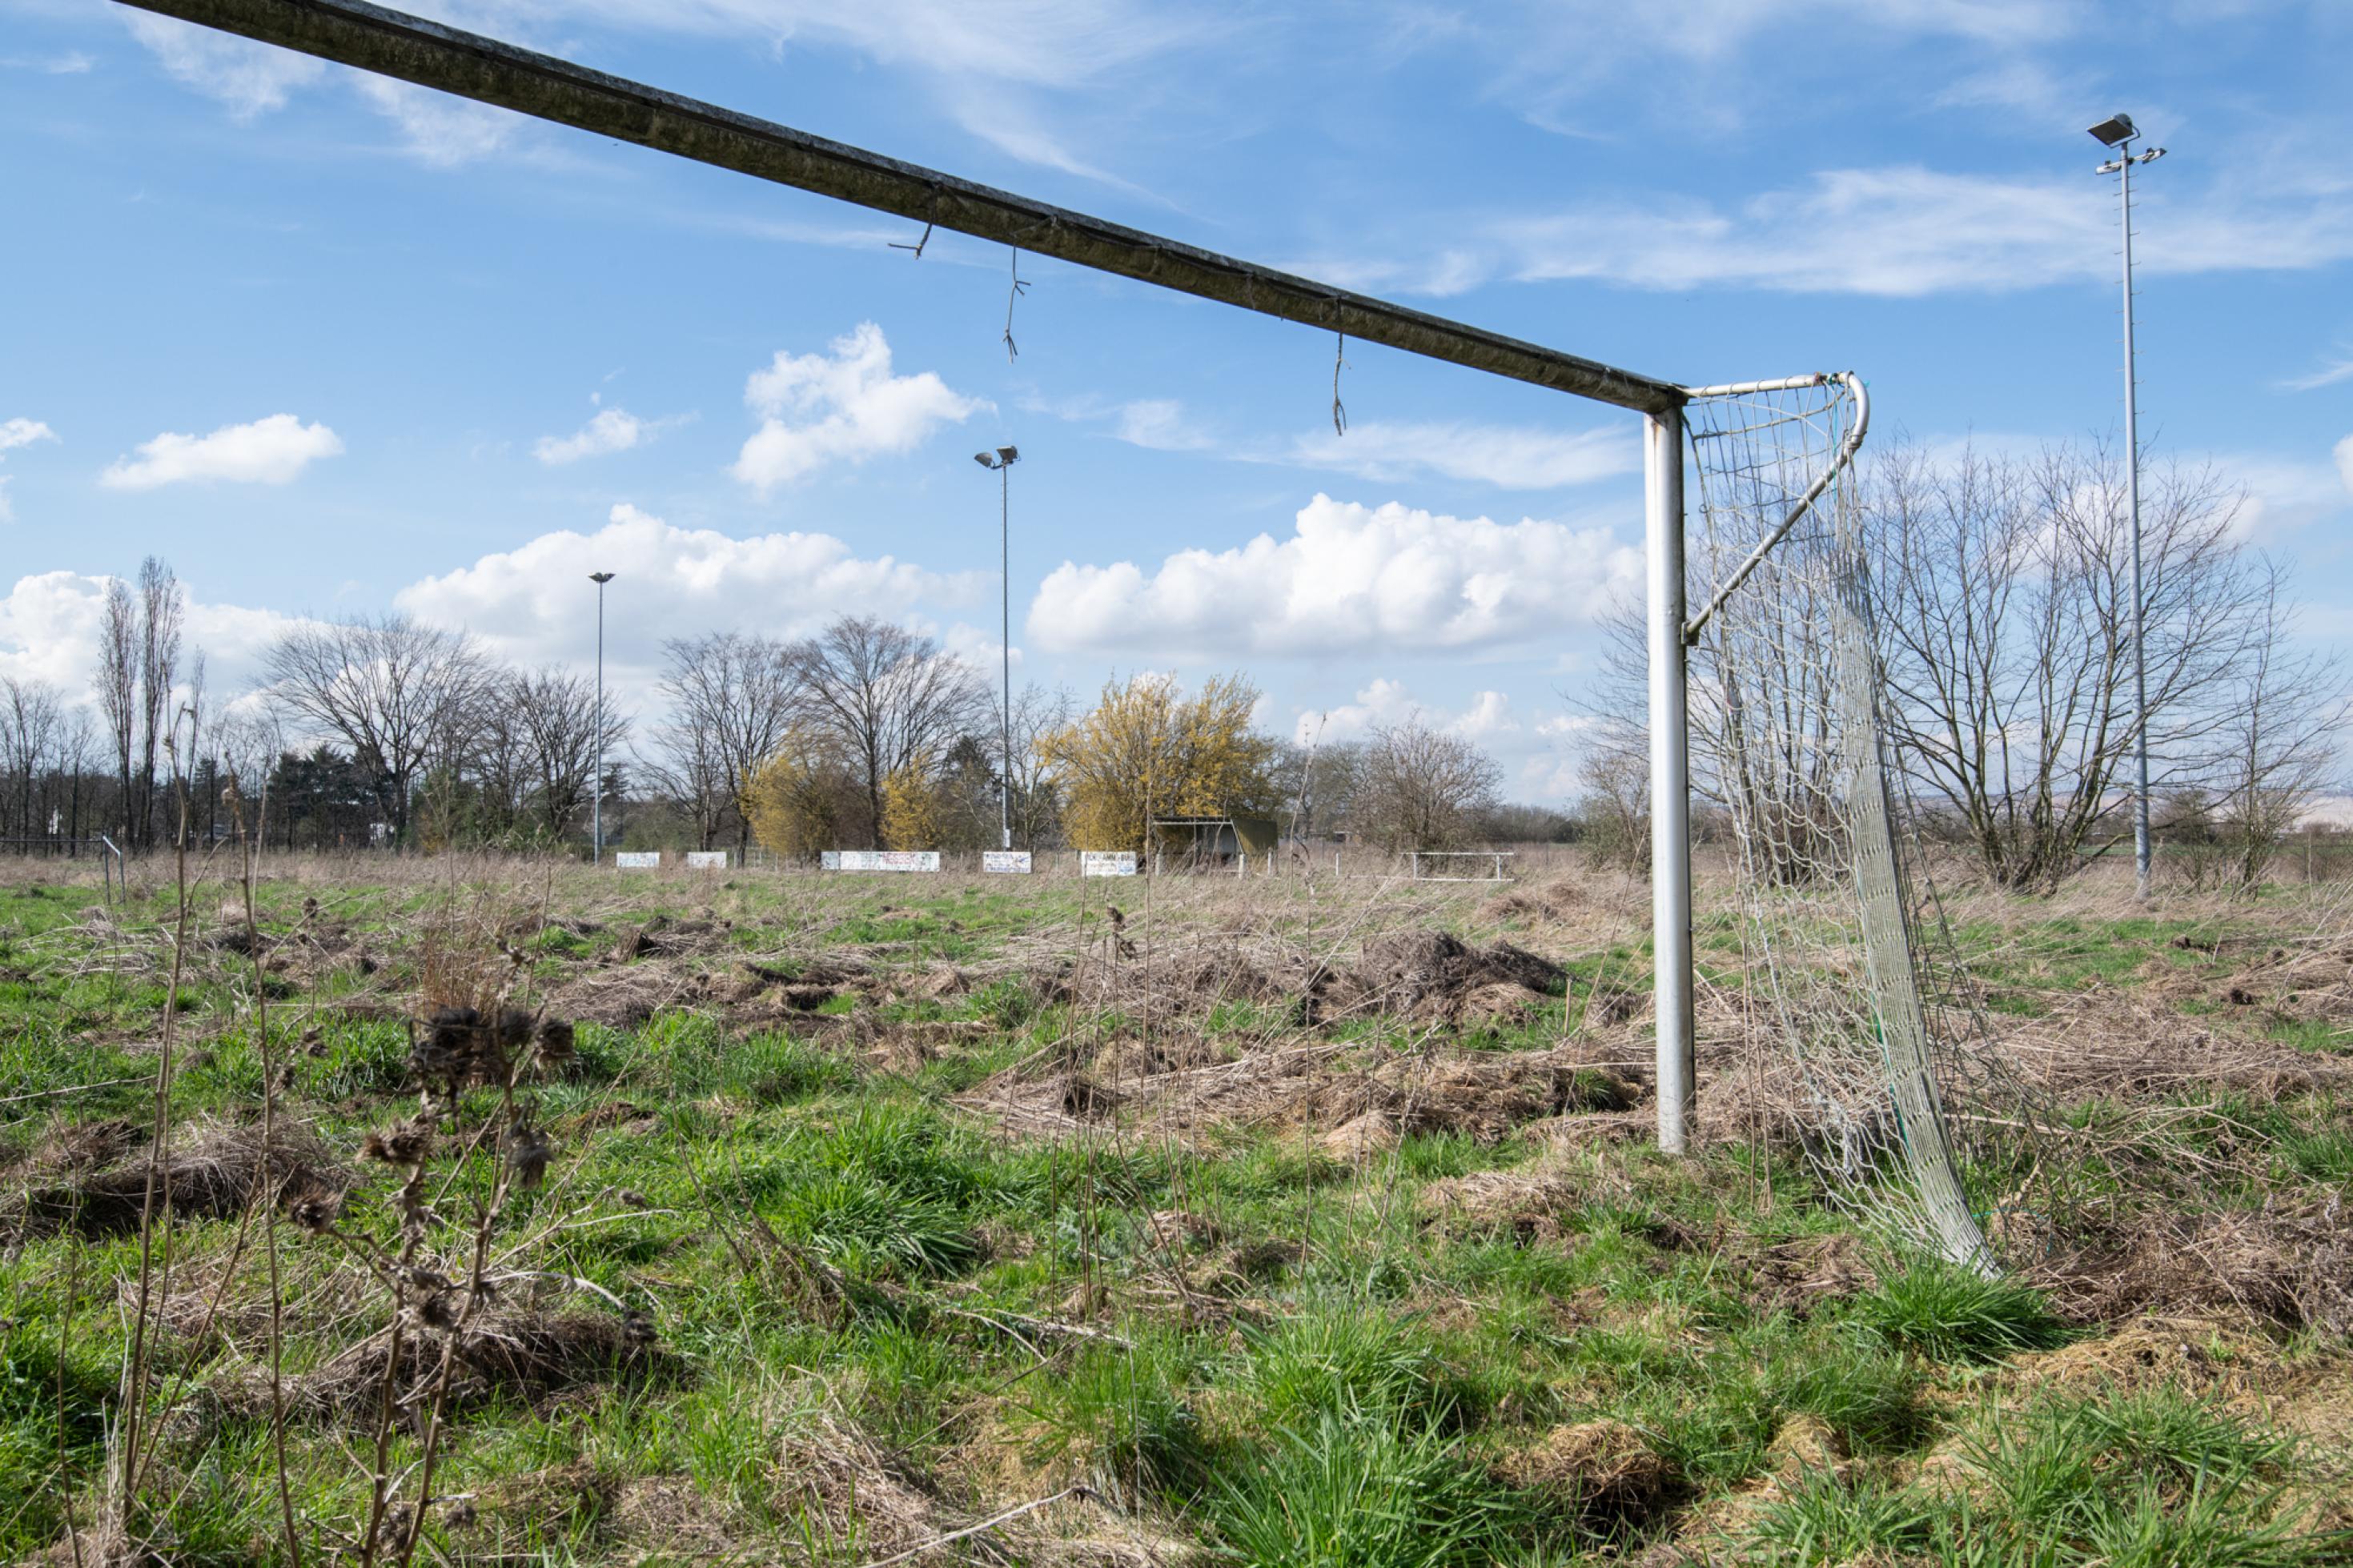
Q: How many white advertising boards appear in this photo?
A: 5